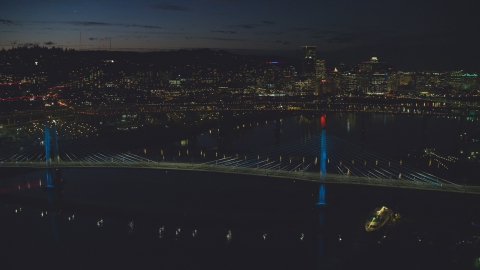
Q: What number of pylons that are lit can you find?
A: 2